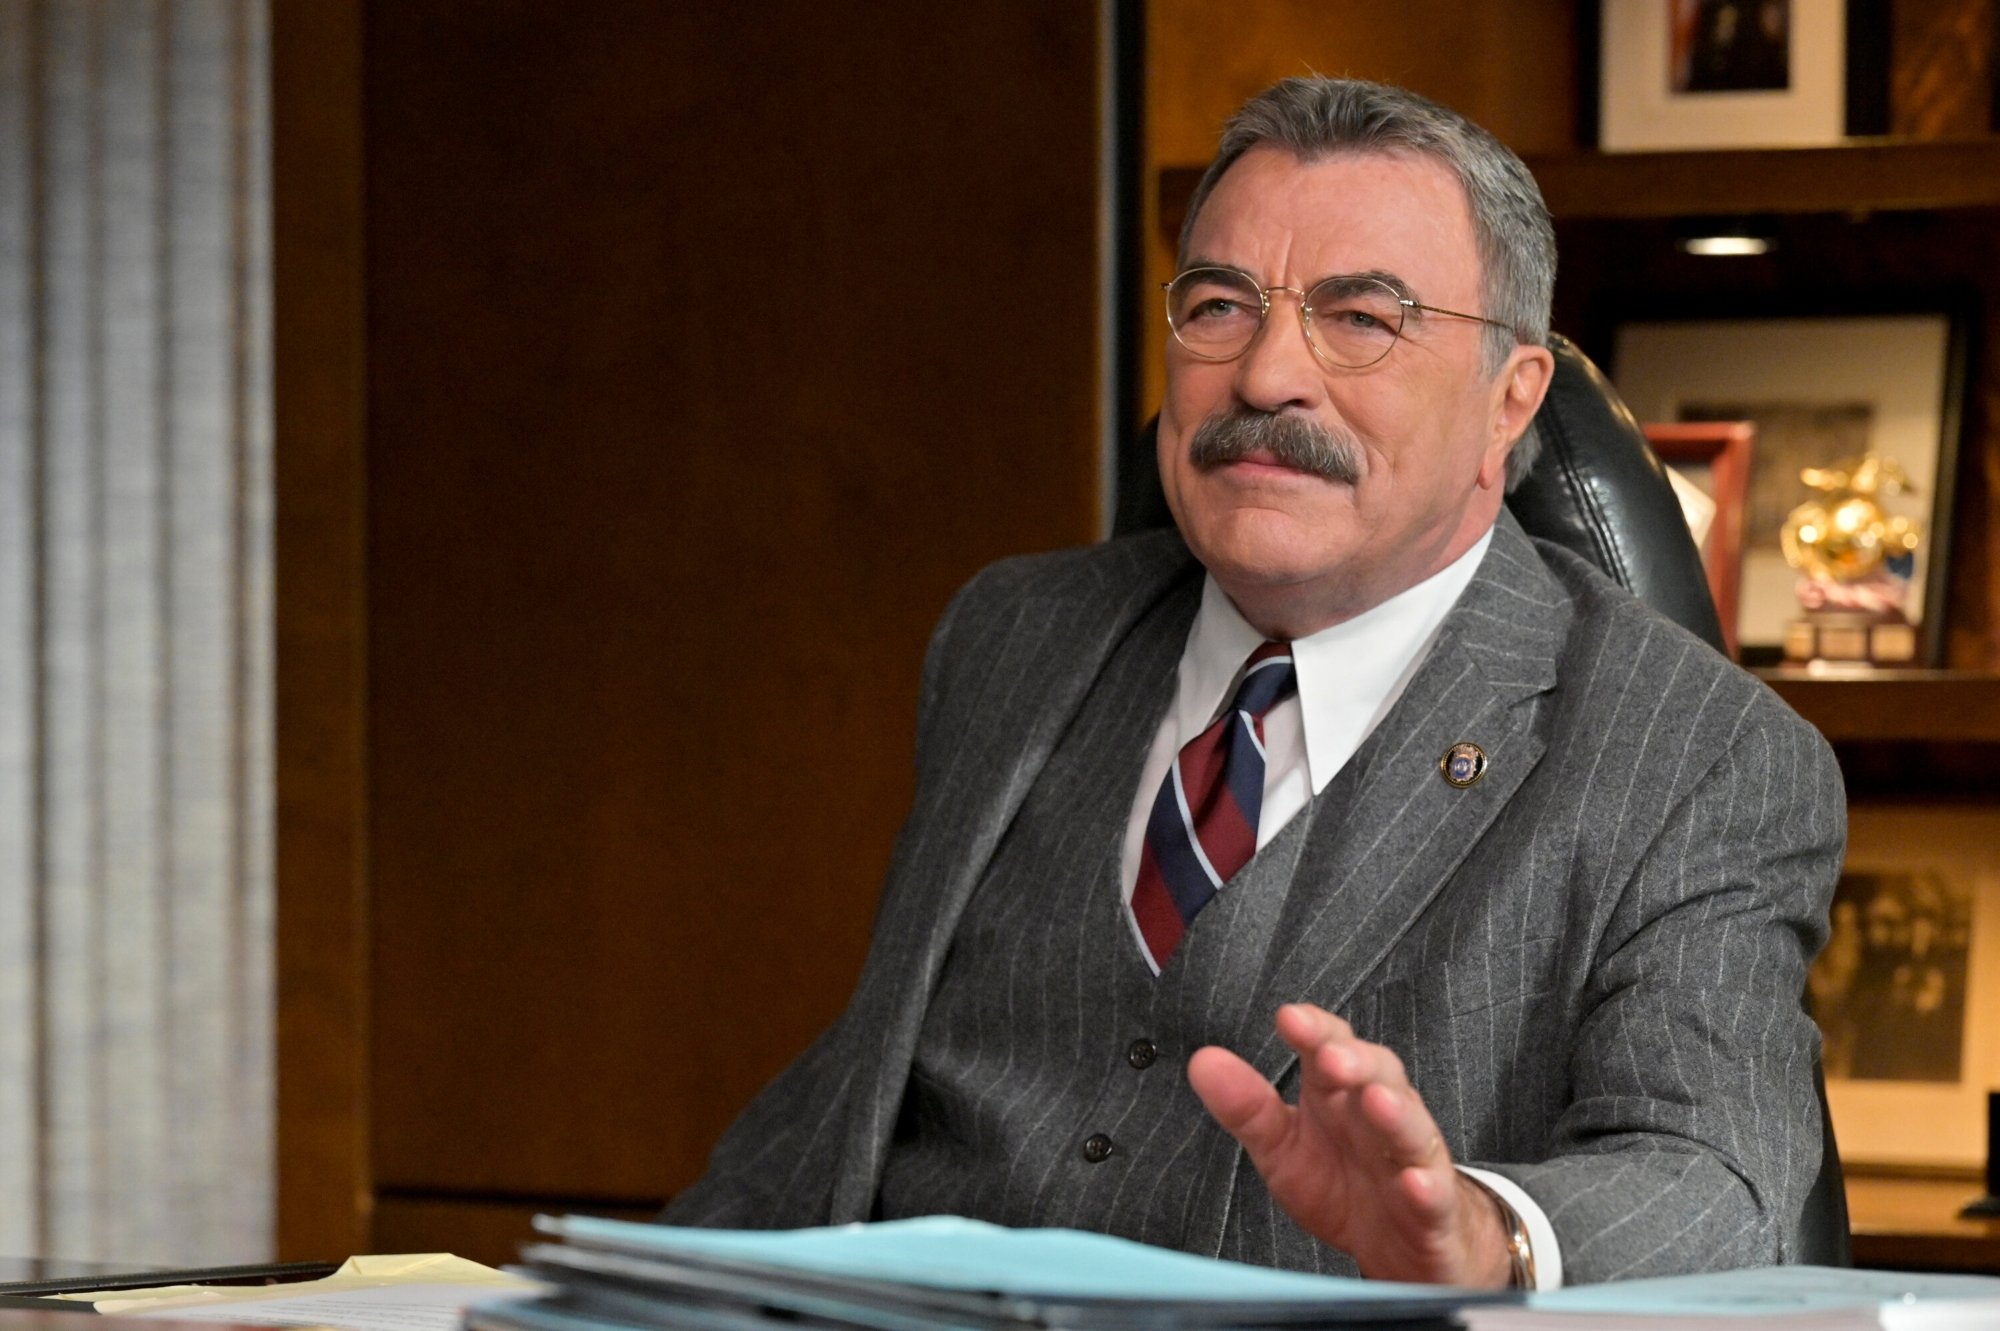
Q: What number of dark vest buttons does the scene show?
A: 2